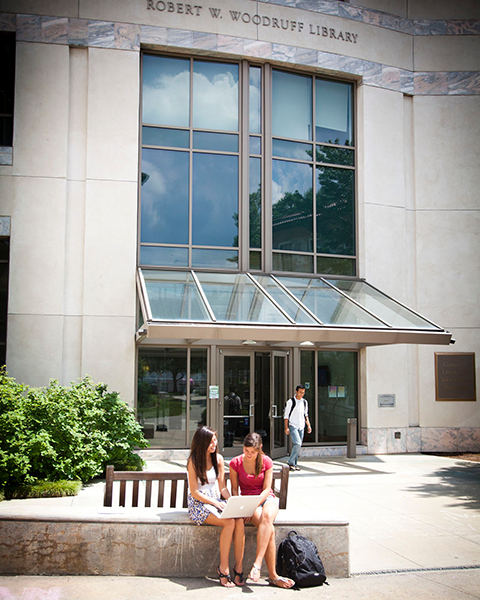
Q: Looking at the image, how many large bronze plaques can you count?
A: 1